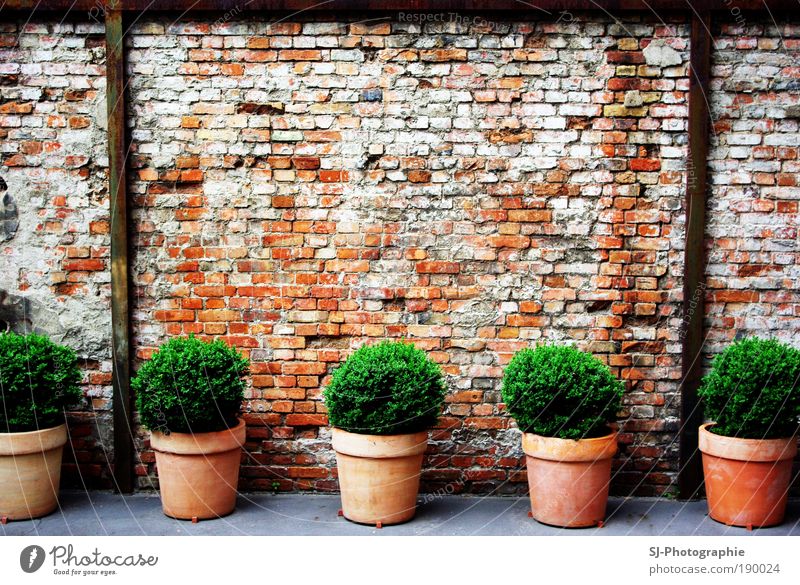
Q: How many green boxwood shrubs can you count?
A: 5